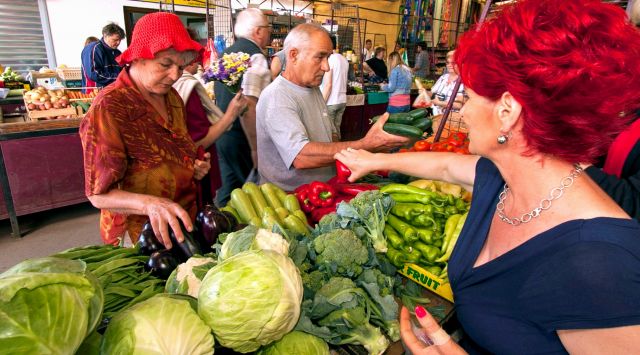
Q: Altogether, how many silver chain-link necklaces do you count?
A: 1